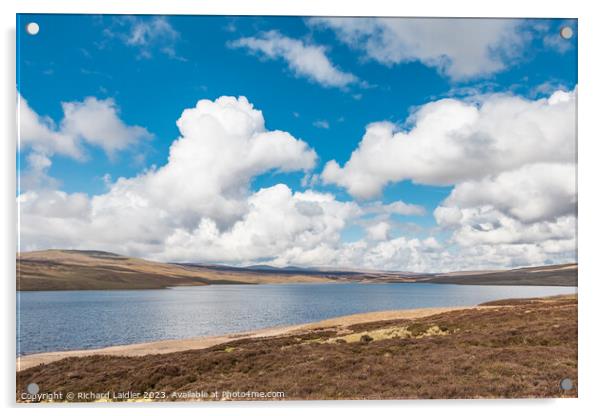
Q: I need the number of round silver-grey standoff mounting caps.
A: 4